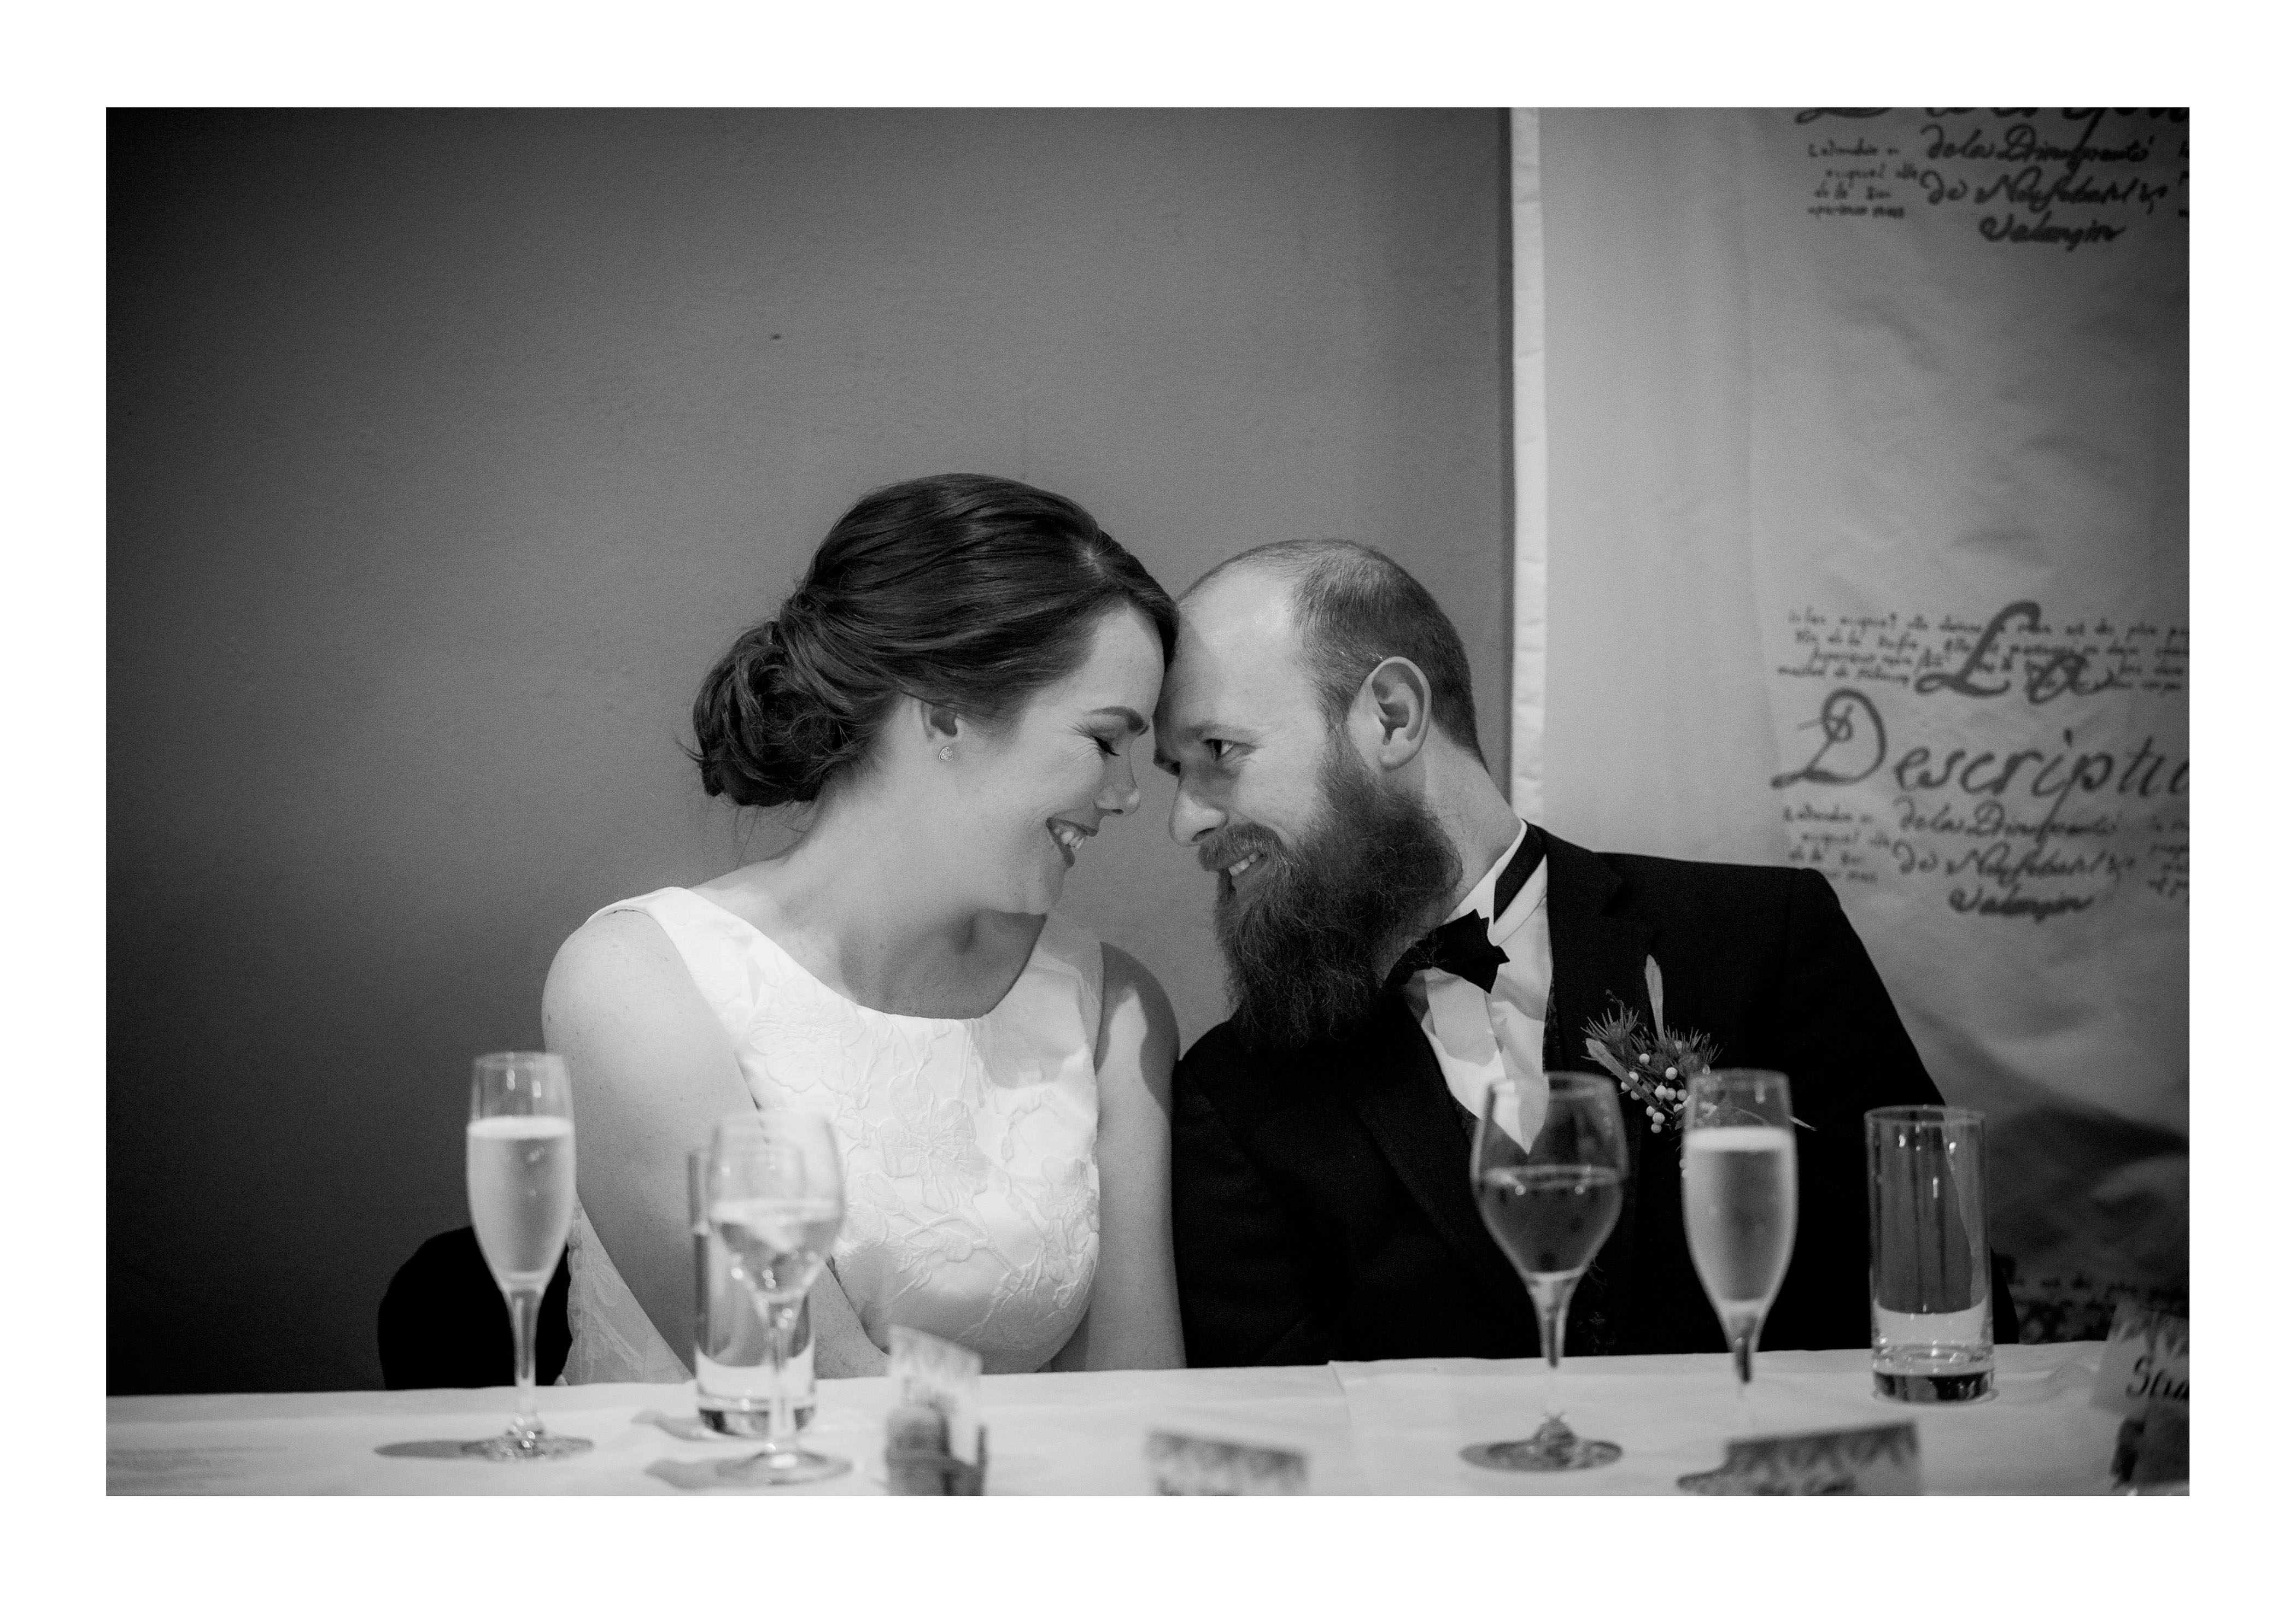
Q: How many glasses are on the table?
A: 6